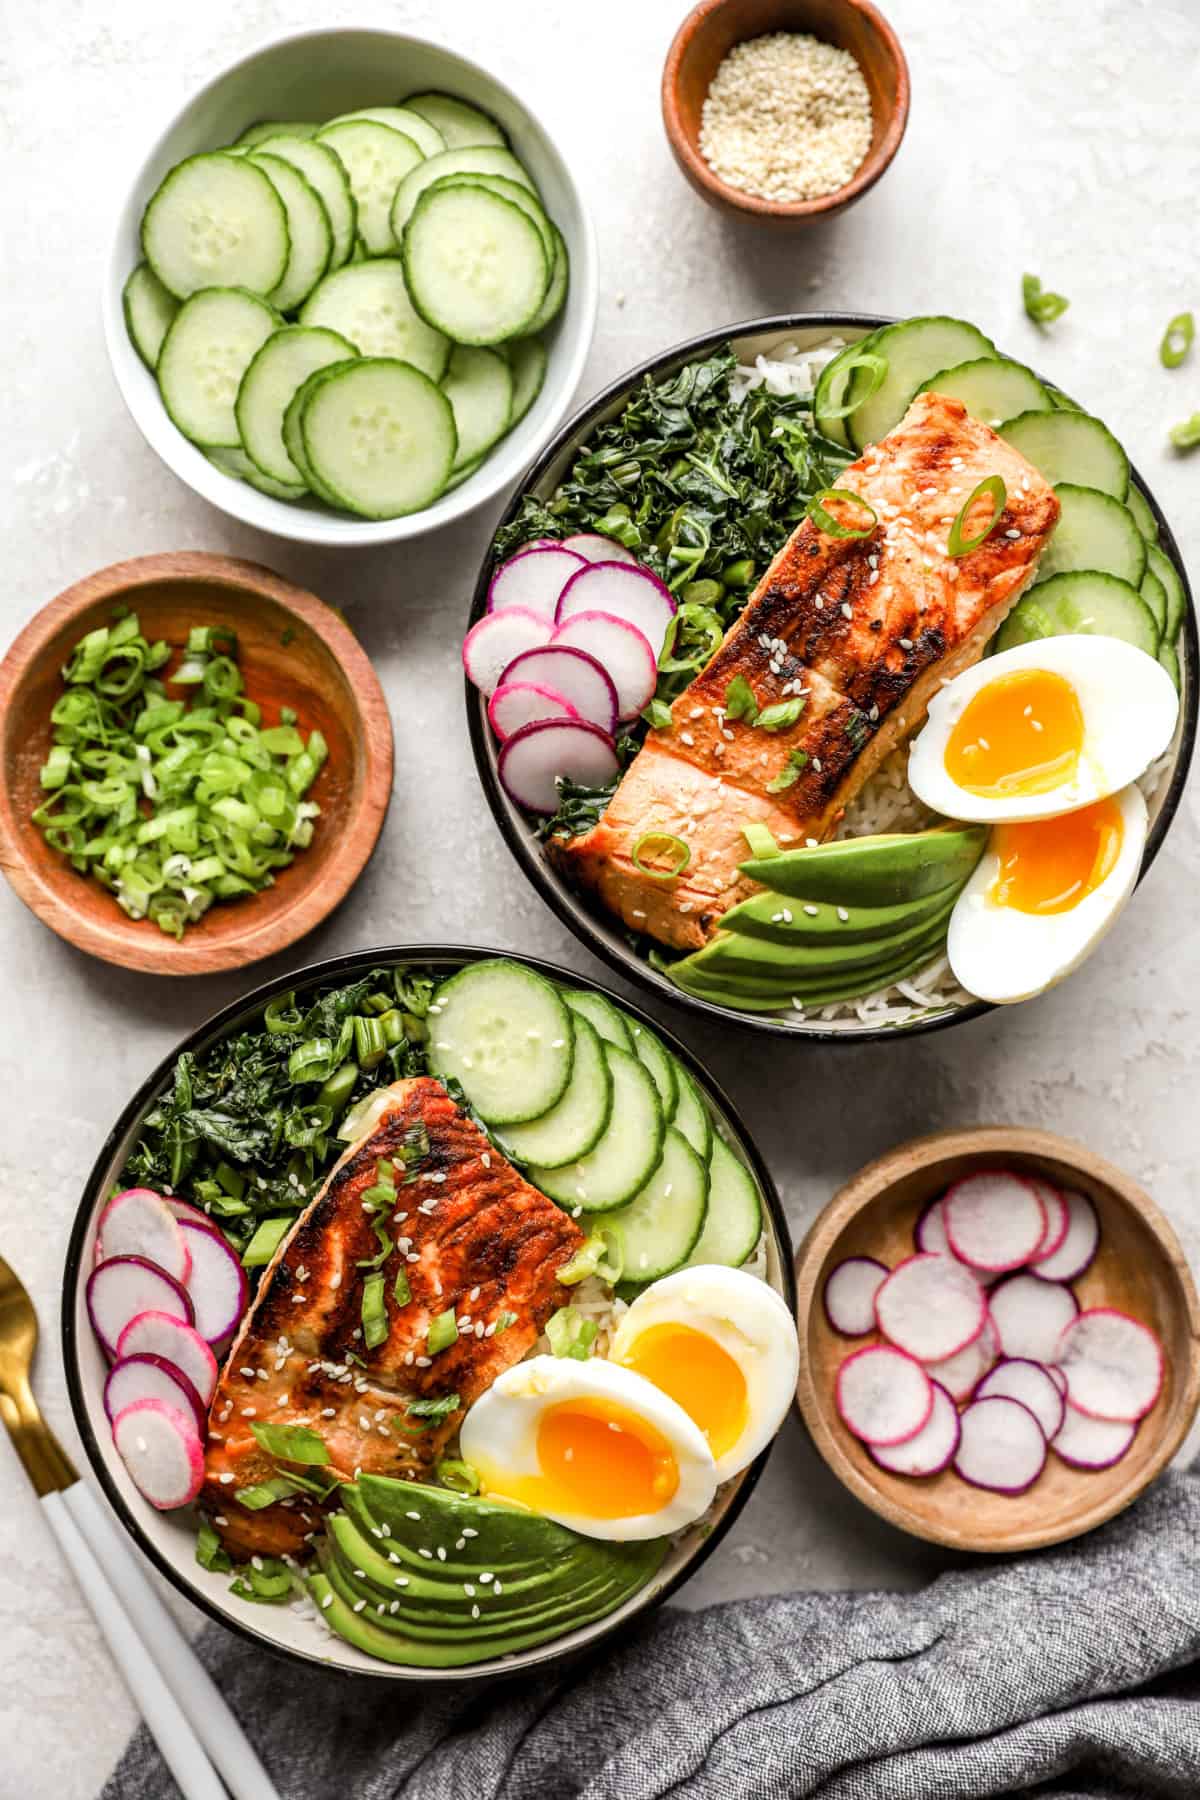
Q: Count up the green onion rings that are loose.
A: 3